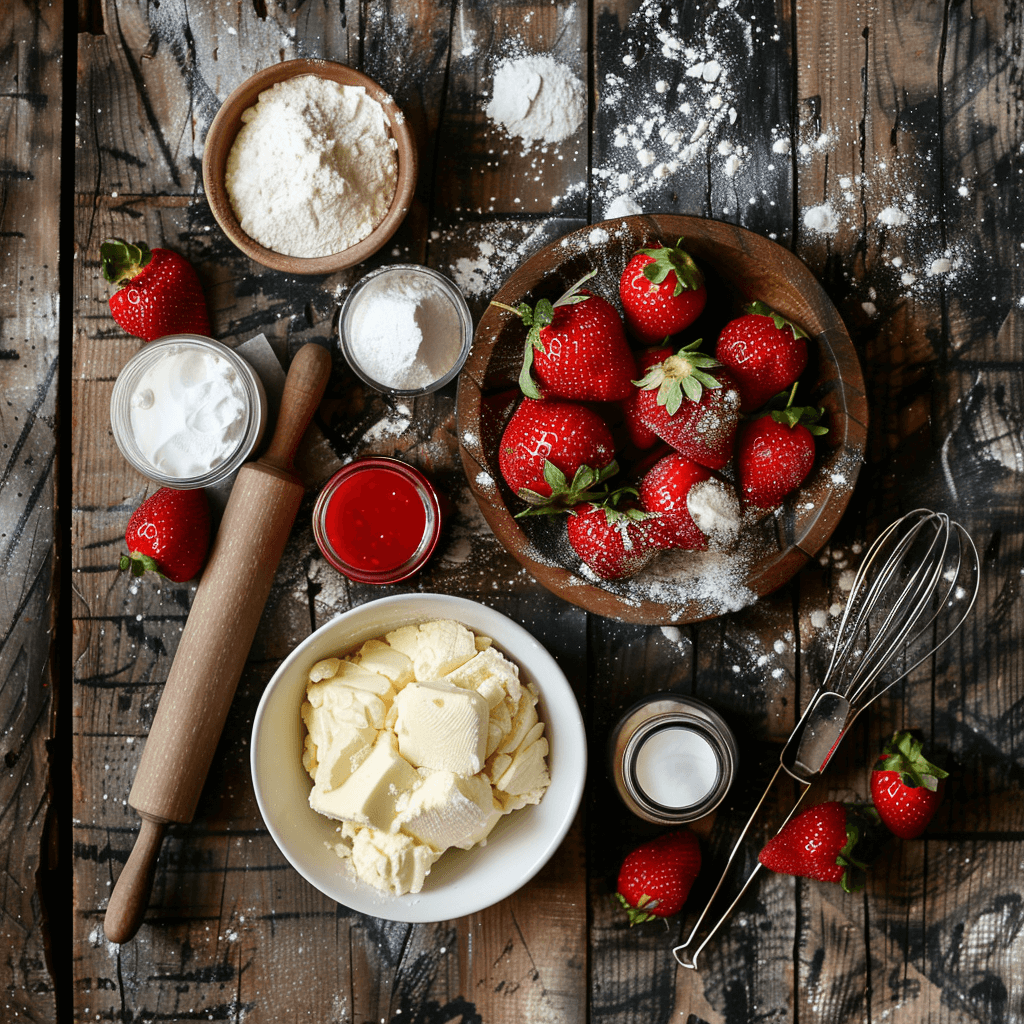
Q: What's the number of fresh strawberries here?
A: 14